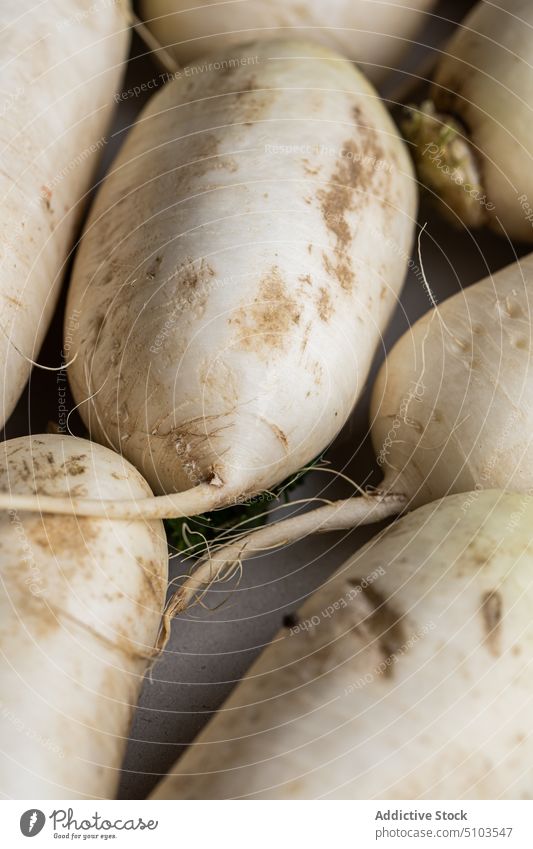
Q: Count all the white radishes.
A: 7